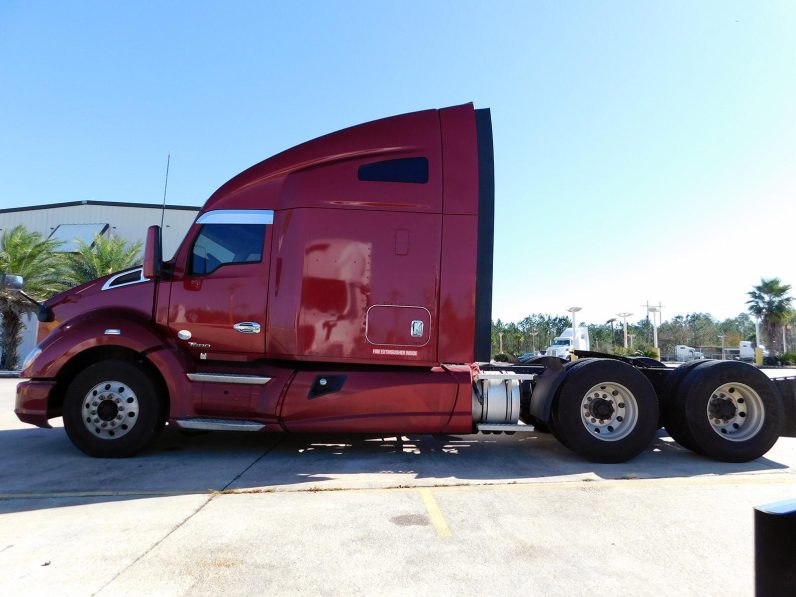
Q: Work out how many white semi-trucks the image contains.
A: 3